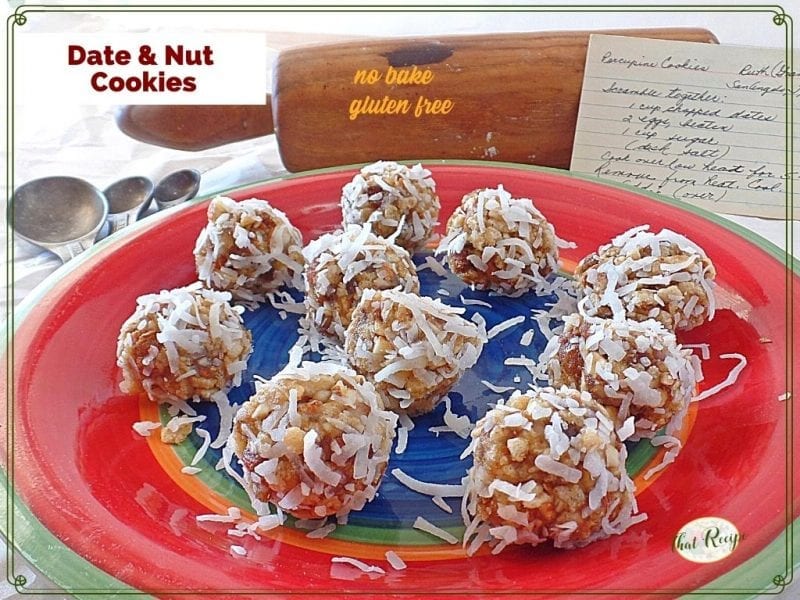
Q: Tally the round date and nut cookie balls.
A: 10